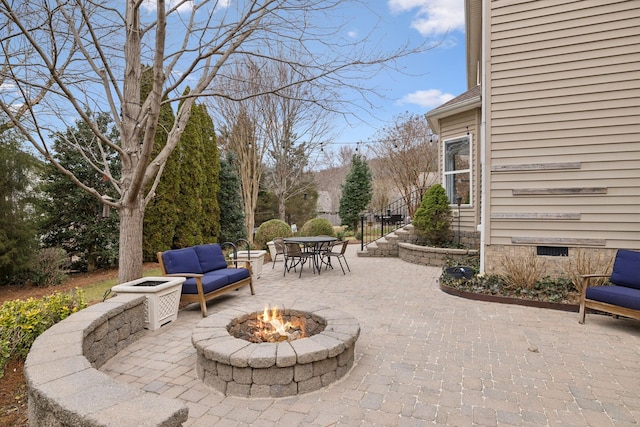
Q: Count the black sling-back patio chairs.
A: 4